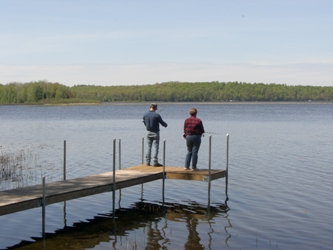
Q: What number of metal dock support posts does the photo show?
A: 8